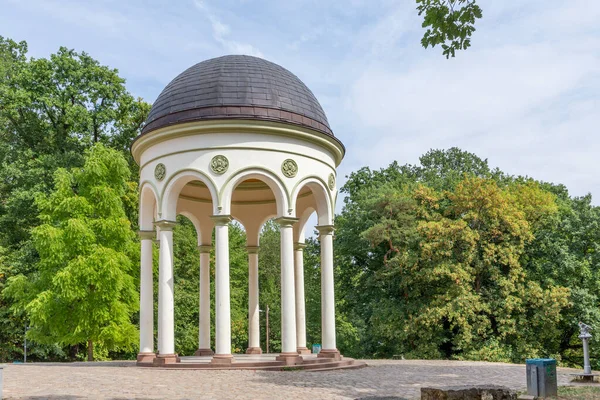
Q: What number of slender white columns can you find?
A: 8